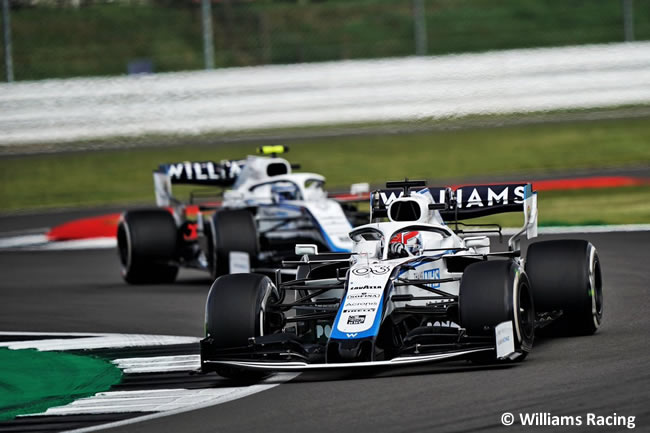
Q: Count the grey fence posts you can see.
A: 4